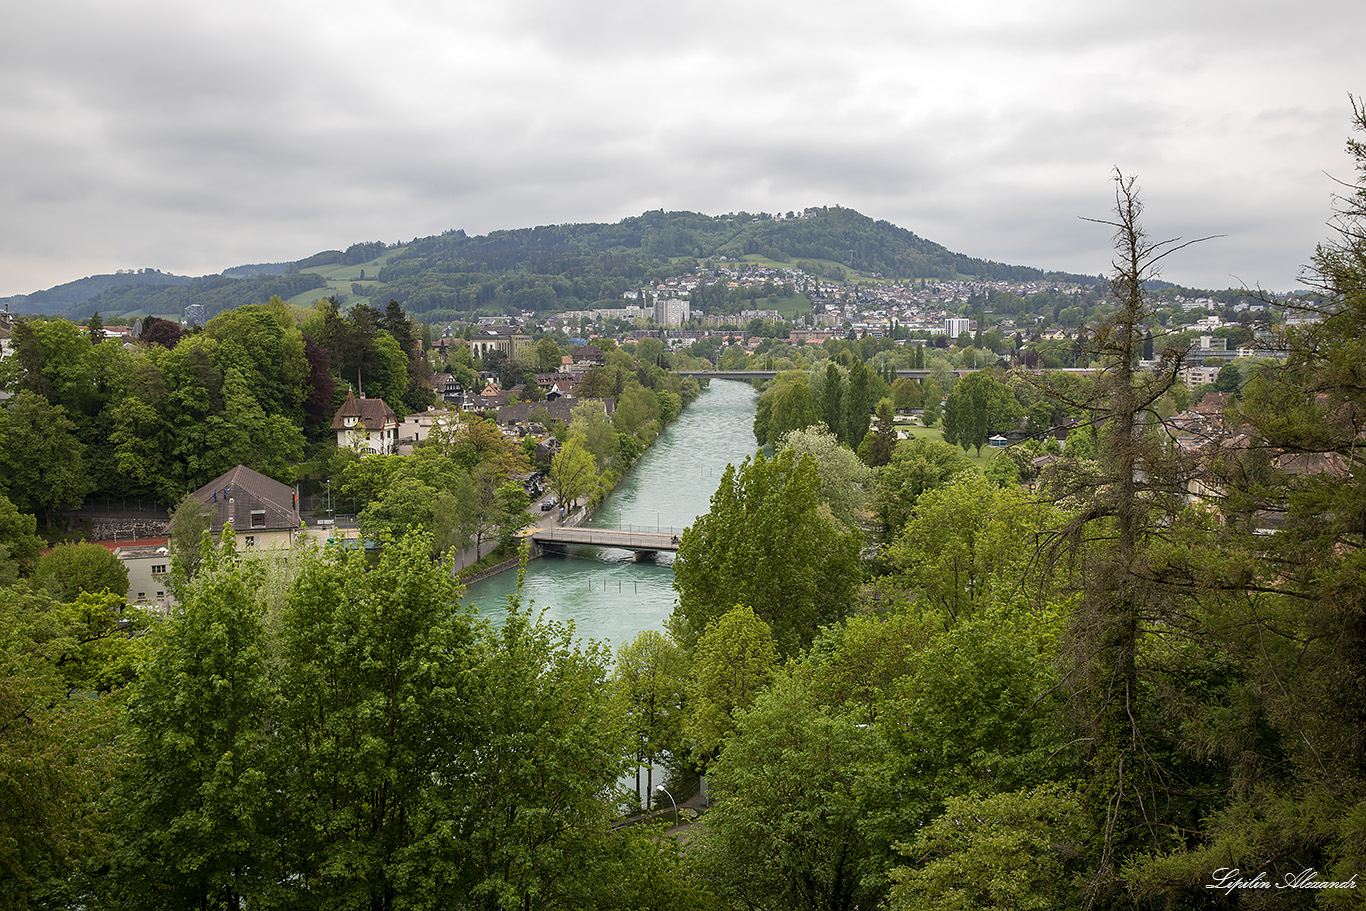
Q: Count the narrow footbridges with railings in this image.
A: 1